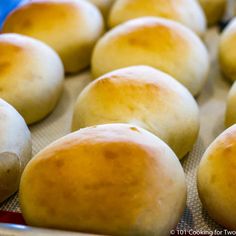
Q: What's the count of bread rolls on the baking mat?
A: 12